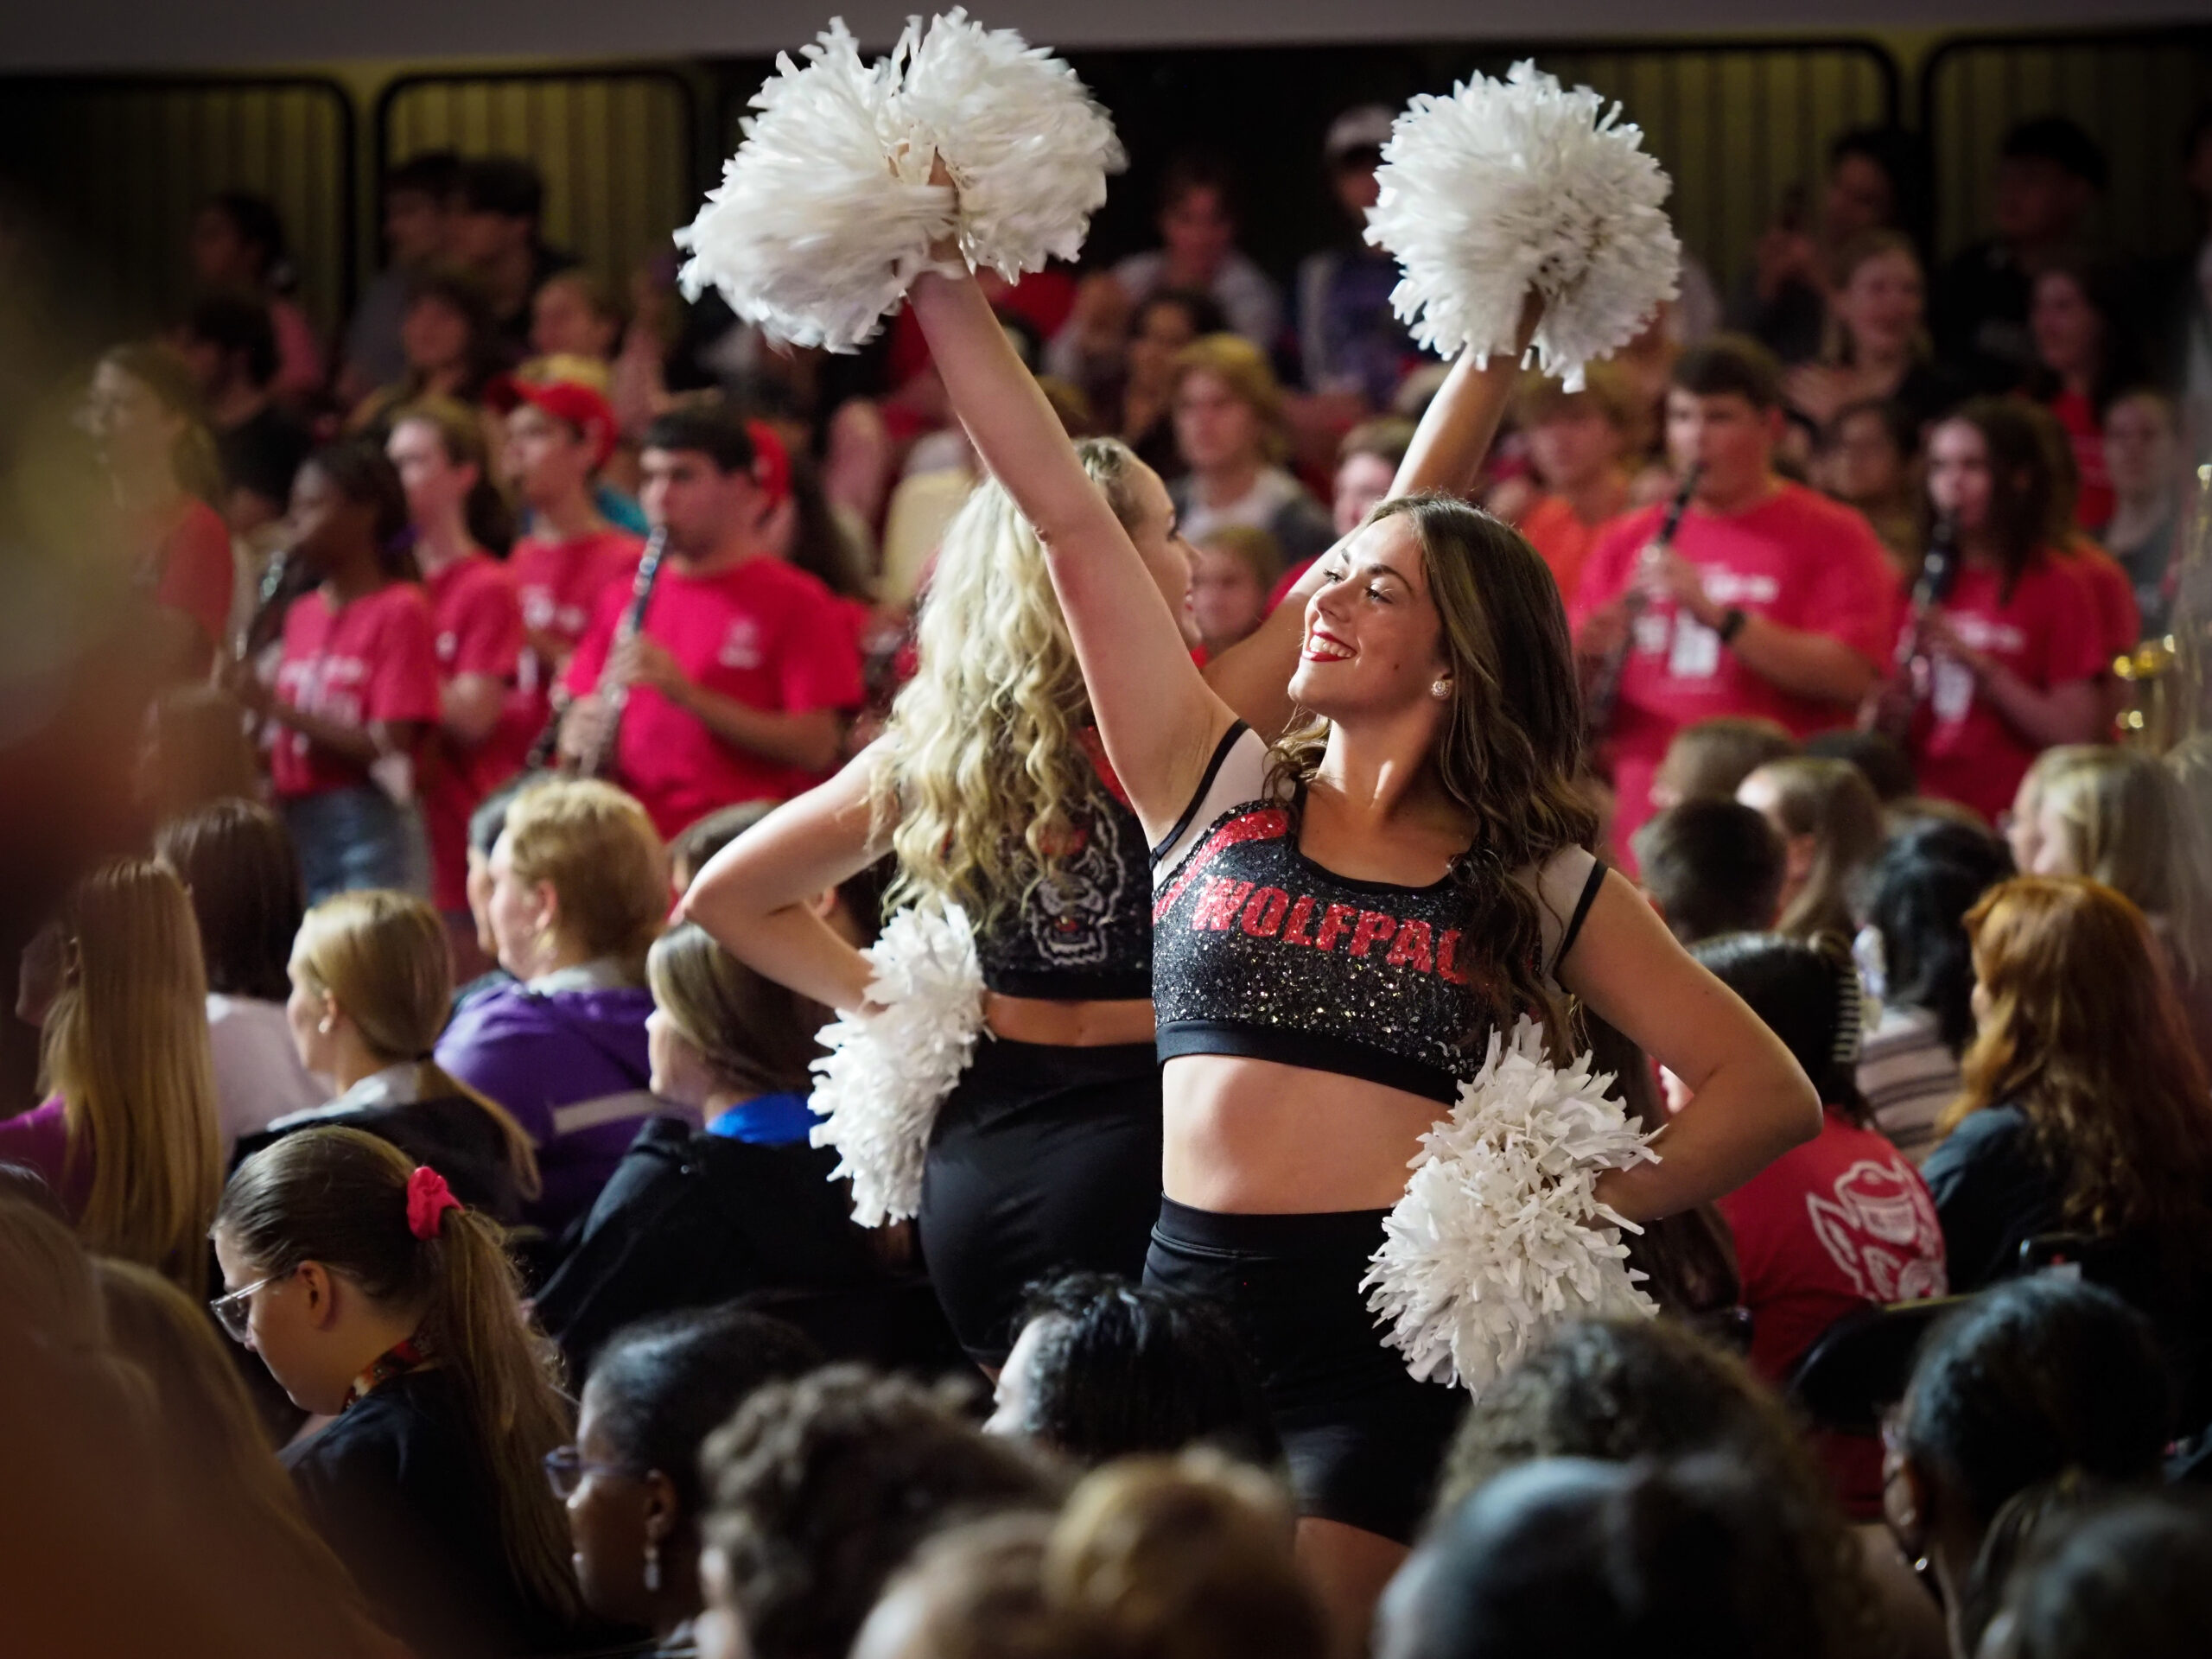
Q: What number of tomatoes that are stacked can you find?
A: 0